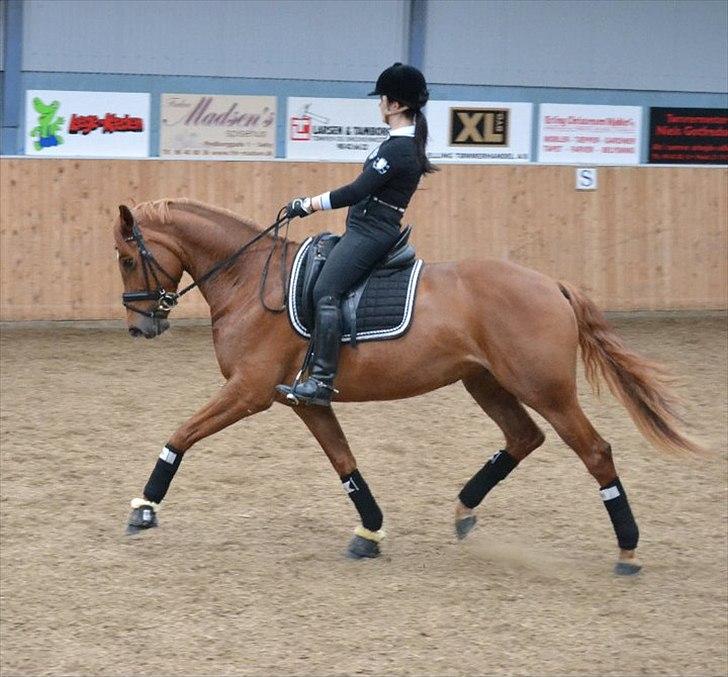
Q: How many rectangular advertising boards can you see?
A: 6